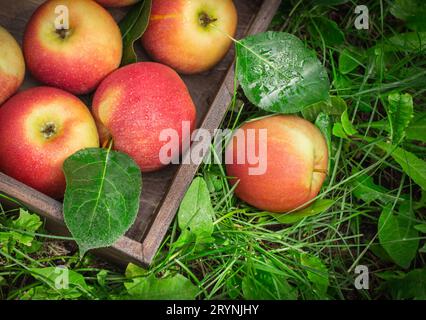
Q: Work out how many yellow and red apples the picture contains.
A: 7